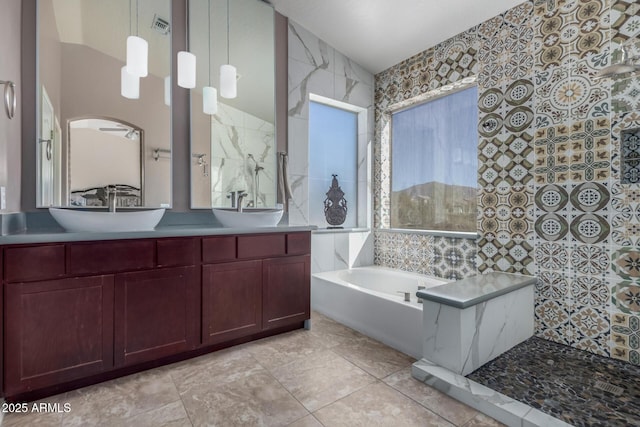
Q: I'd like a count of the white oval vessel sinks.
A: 2